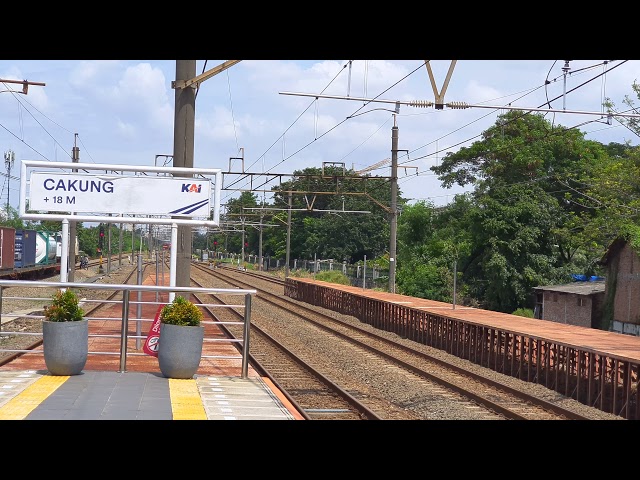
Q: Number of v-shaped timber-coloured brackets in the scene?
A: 2